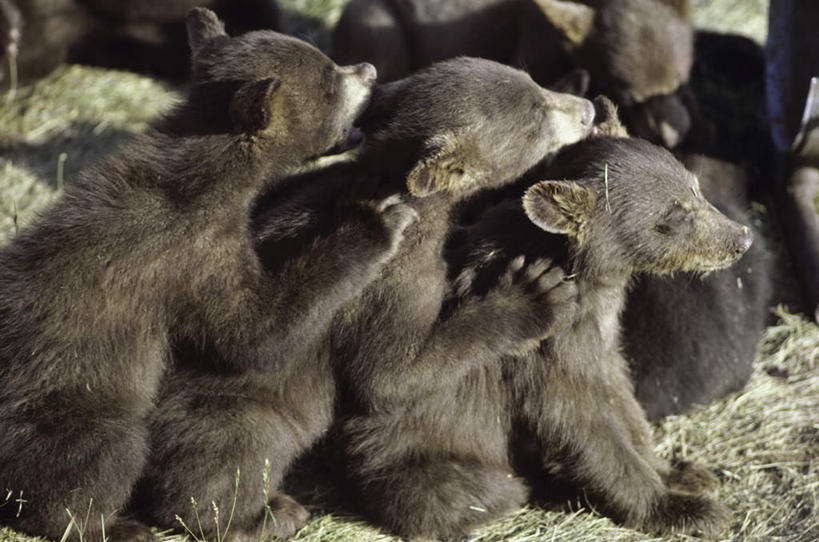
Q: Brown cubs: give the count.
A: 3